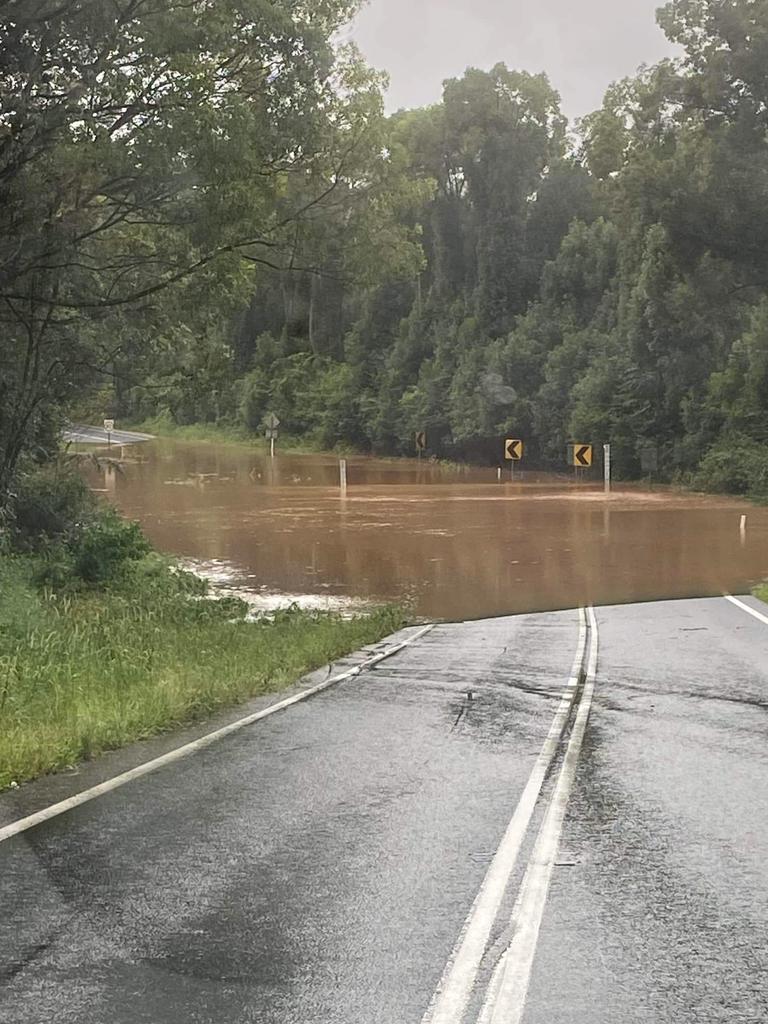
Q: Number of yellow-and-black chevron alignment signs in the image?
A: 3